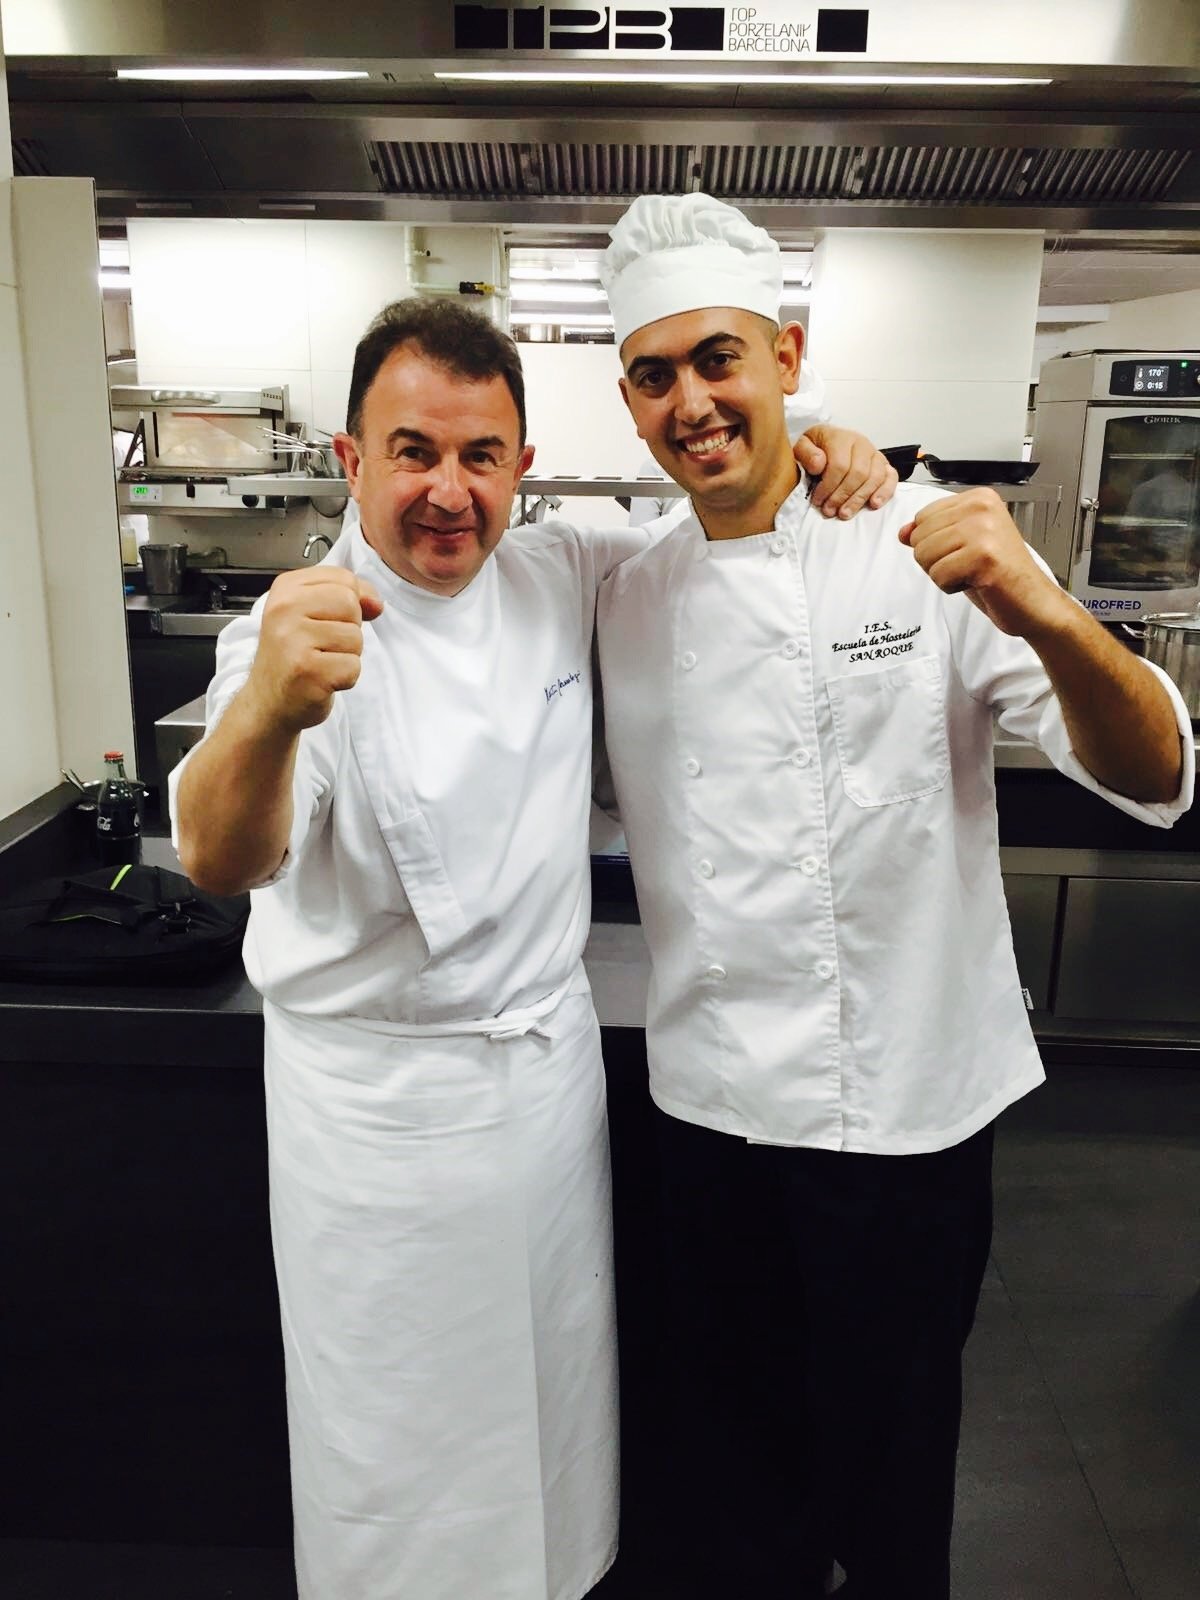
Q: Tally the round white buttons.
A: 10